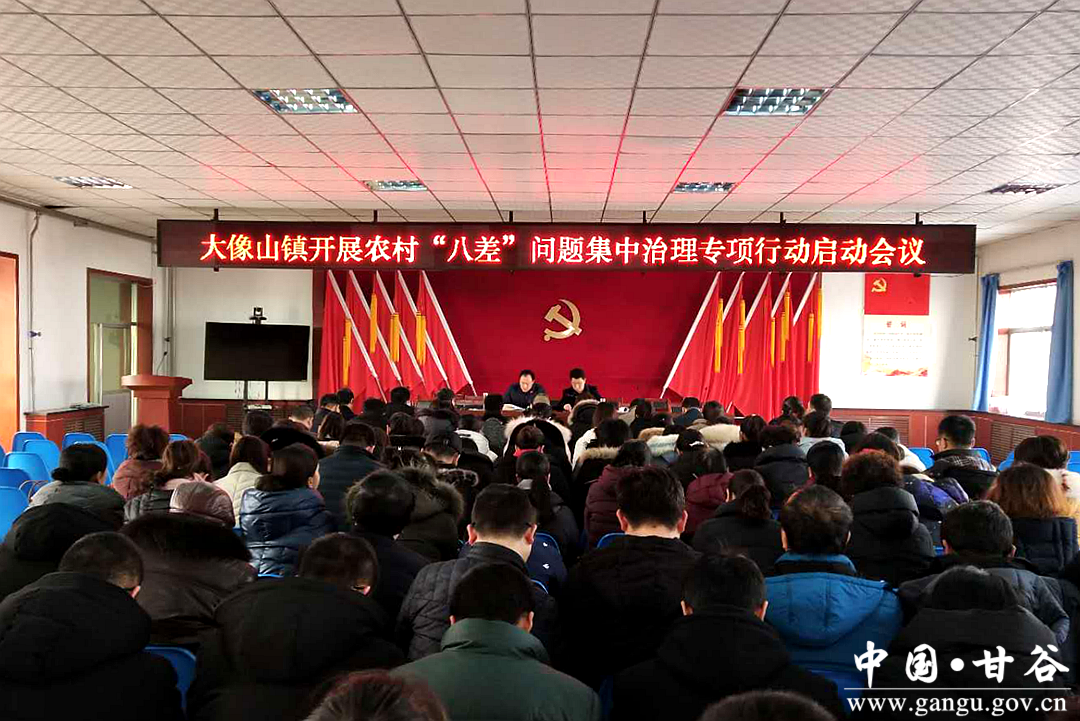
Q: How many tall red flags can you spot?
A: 10